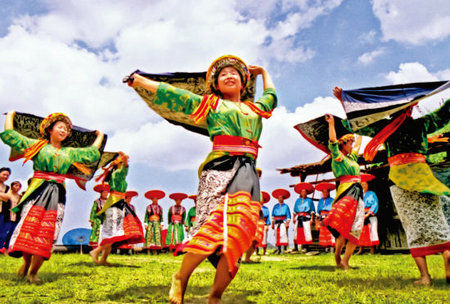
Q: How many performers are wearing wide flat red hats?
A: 10